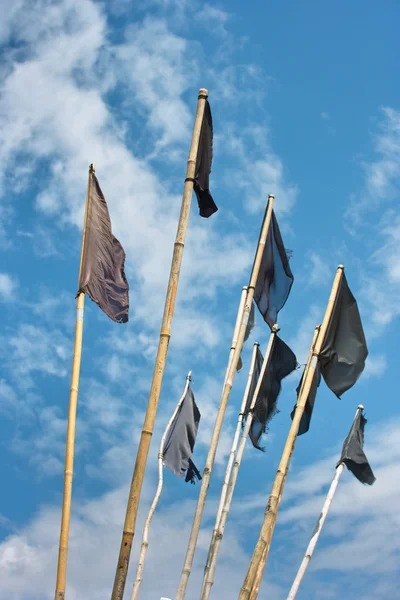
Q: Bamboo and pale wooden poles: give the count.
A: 10